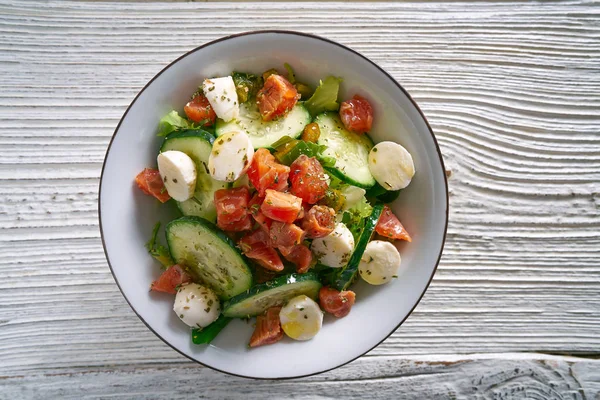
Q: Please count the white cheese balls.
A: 8